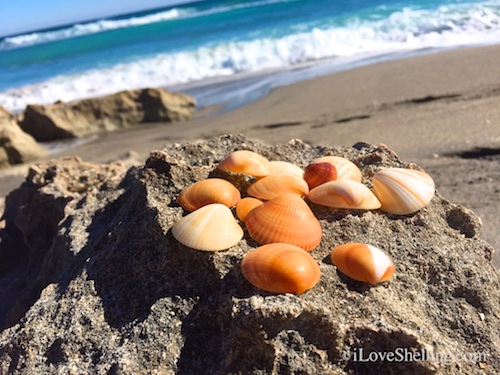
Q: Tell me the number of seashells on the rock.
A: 13